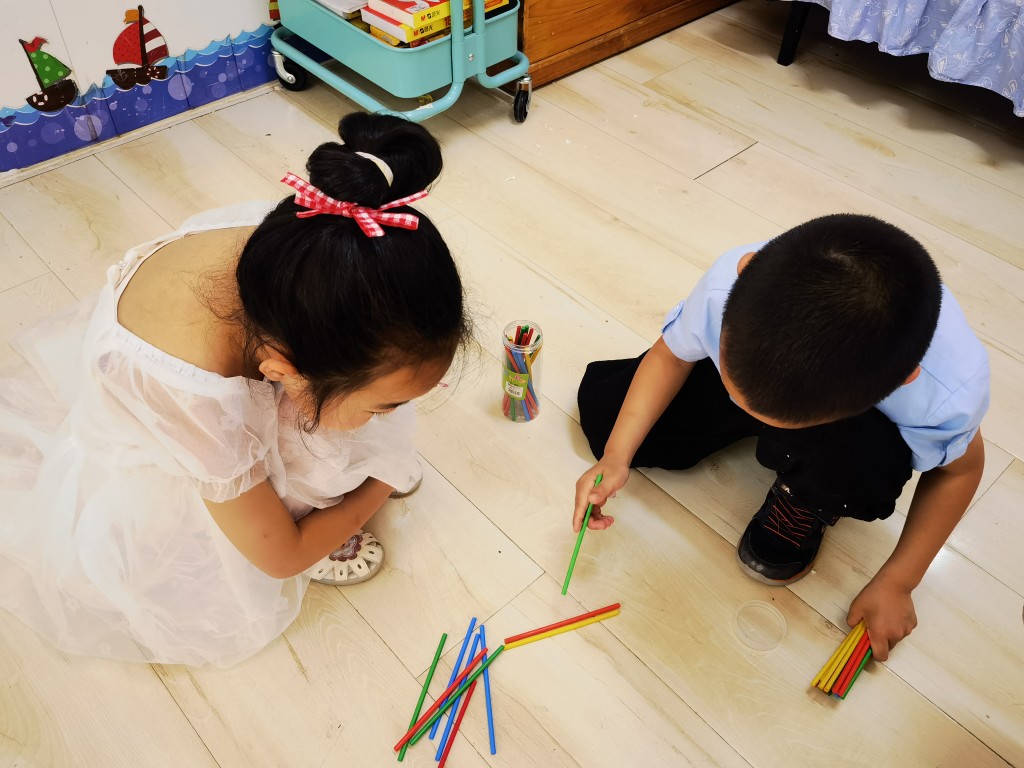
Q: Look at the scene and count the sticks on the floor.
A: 9